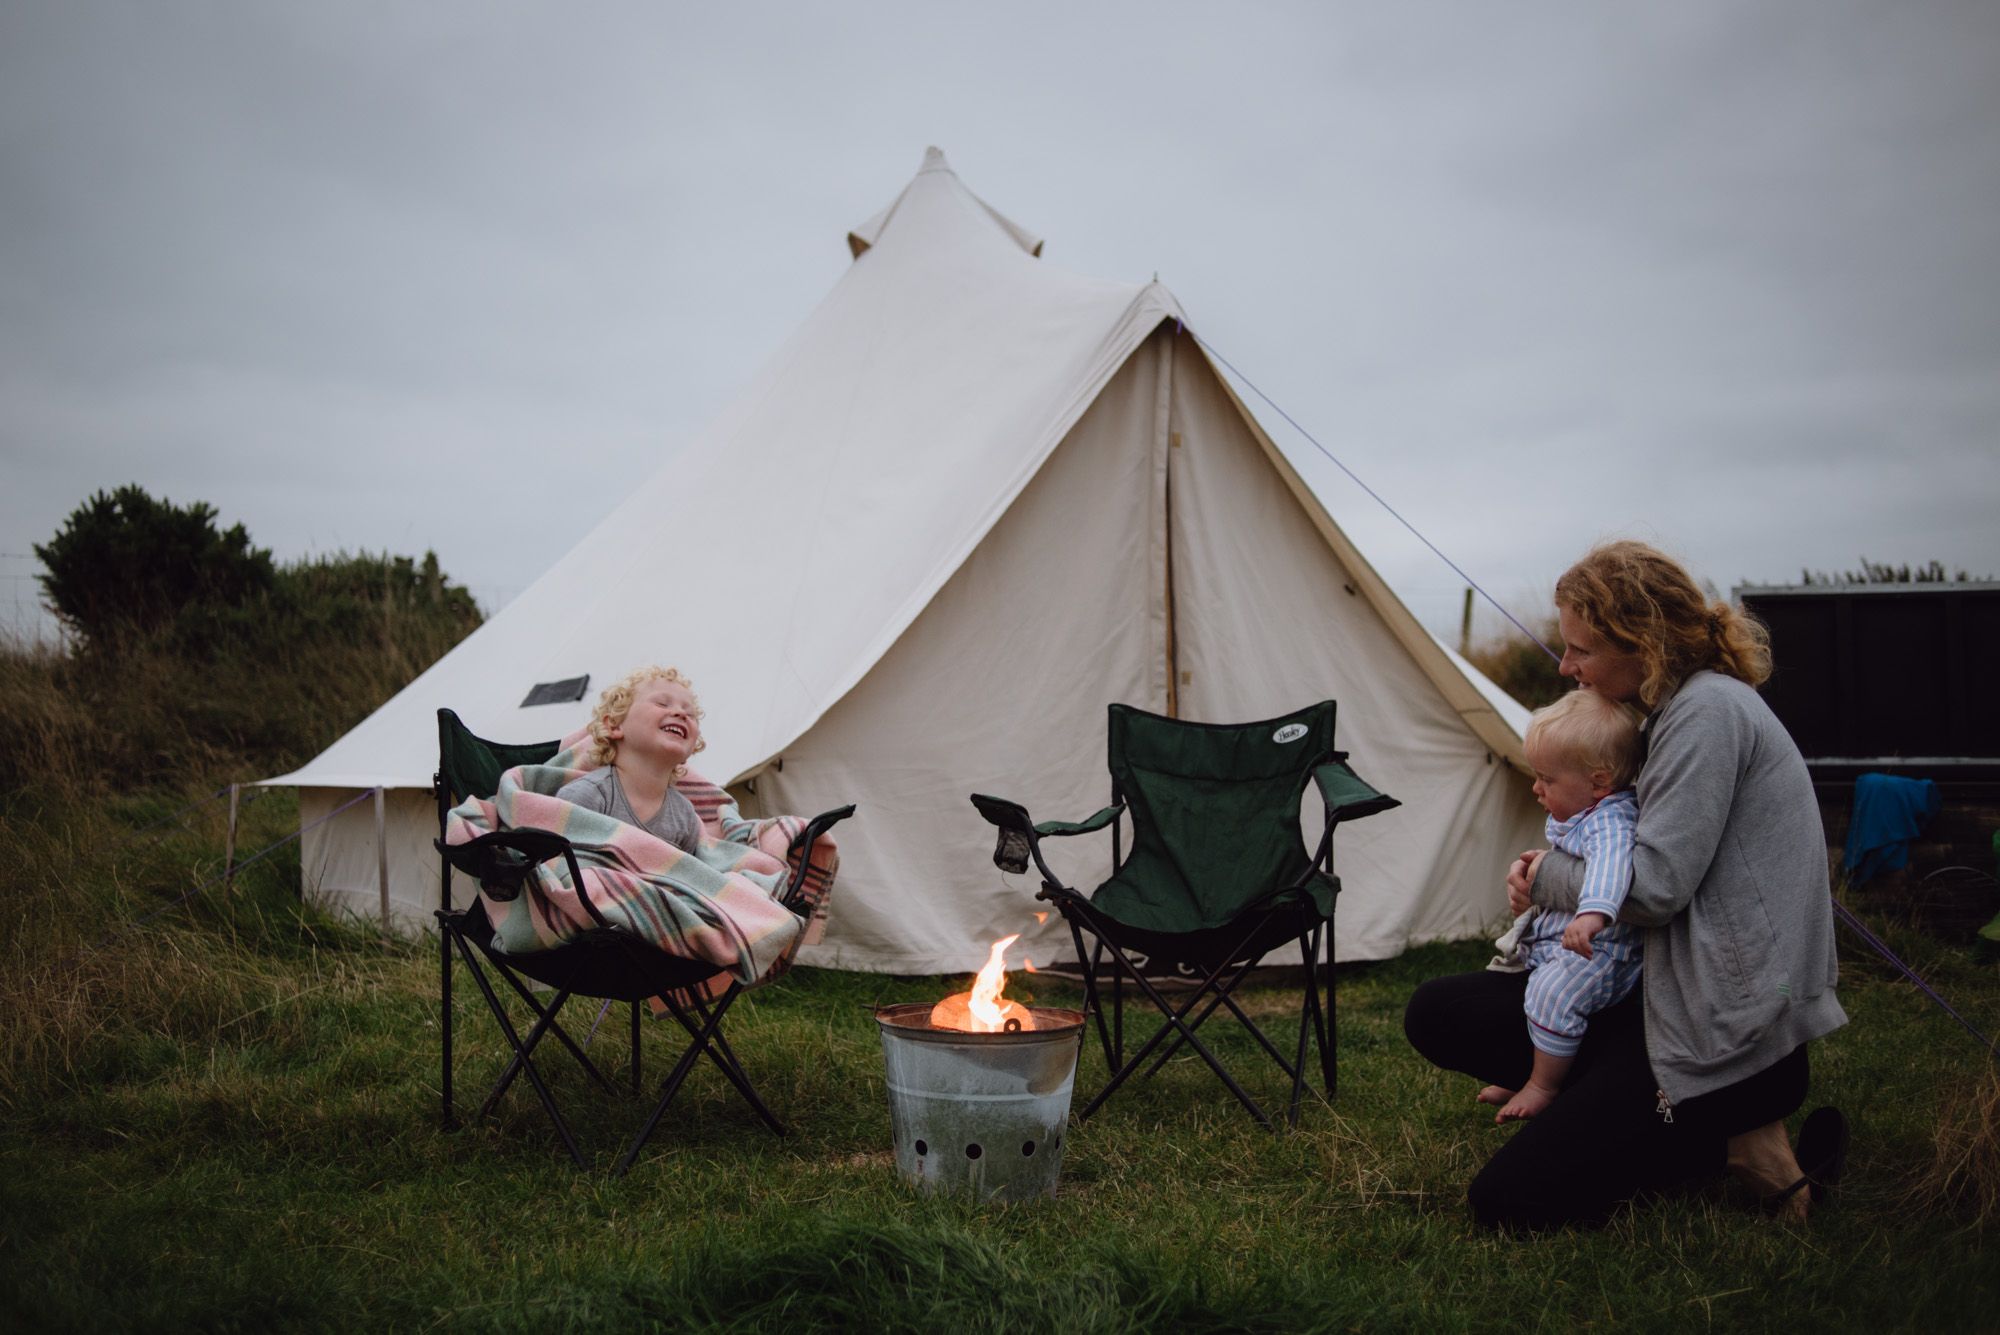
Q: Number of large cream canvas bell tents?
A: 1